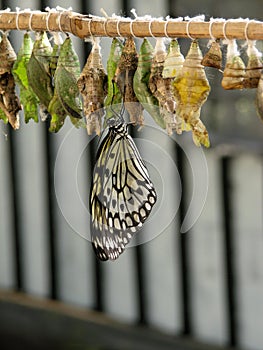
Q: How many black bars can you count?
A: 6